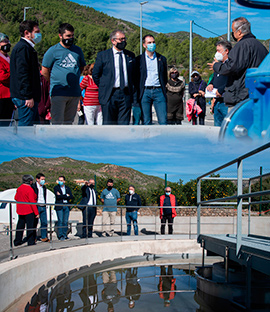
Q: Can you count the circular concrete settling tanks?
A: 1